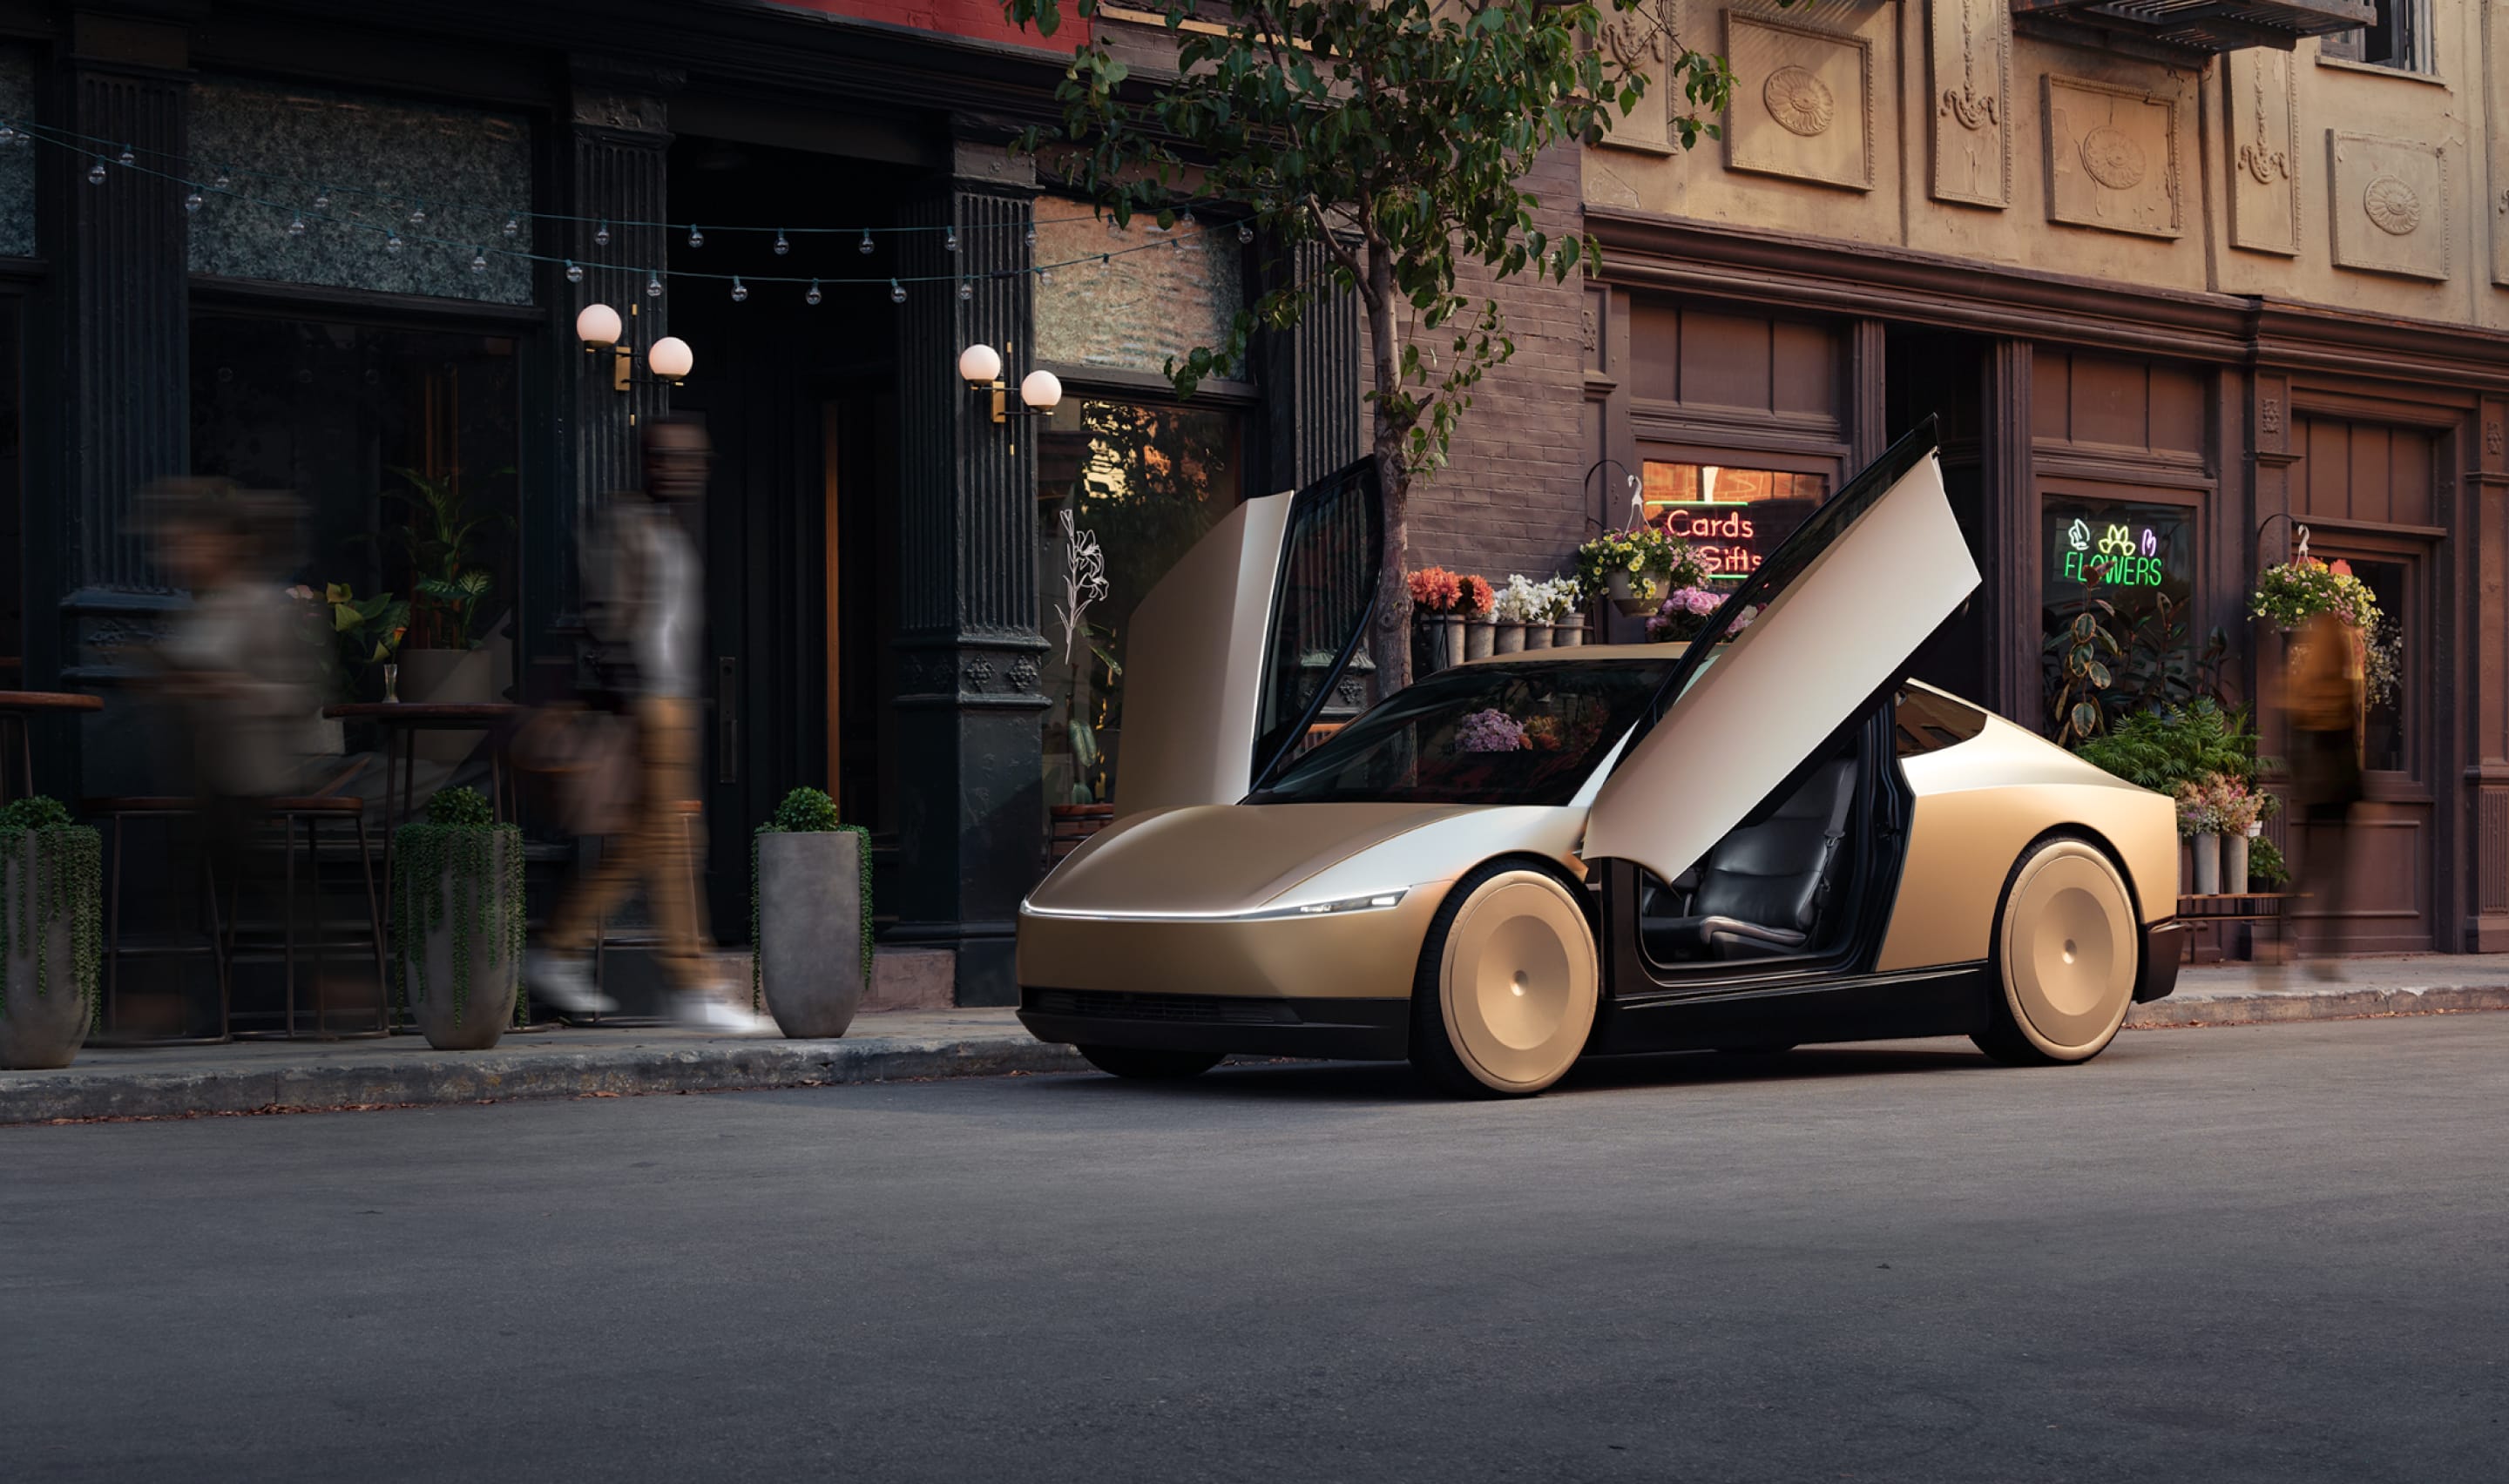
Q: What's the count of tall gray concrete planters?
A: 3